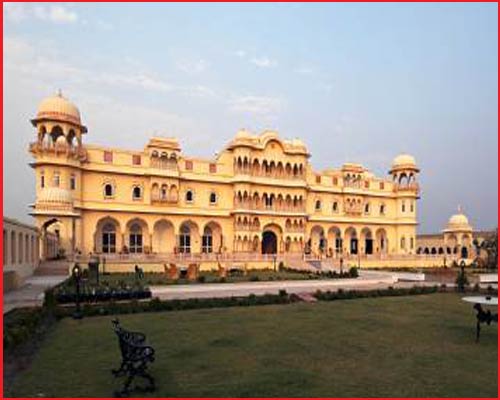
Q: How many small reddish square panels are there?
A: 8